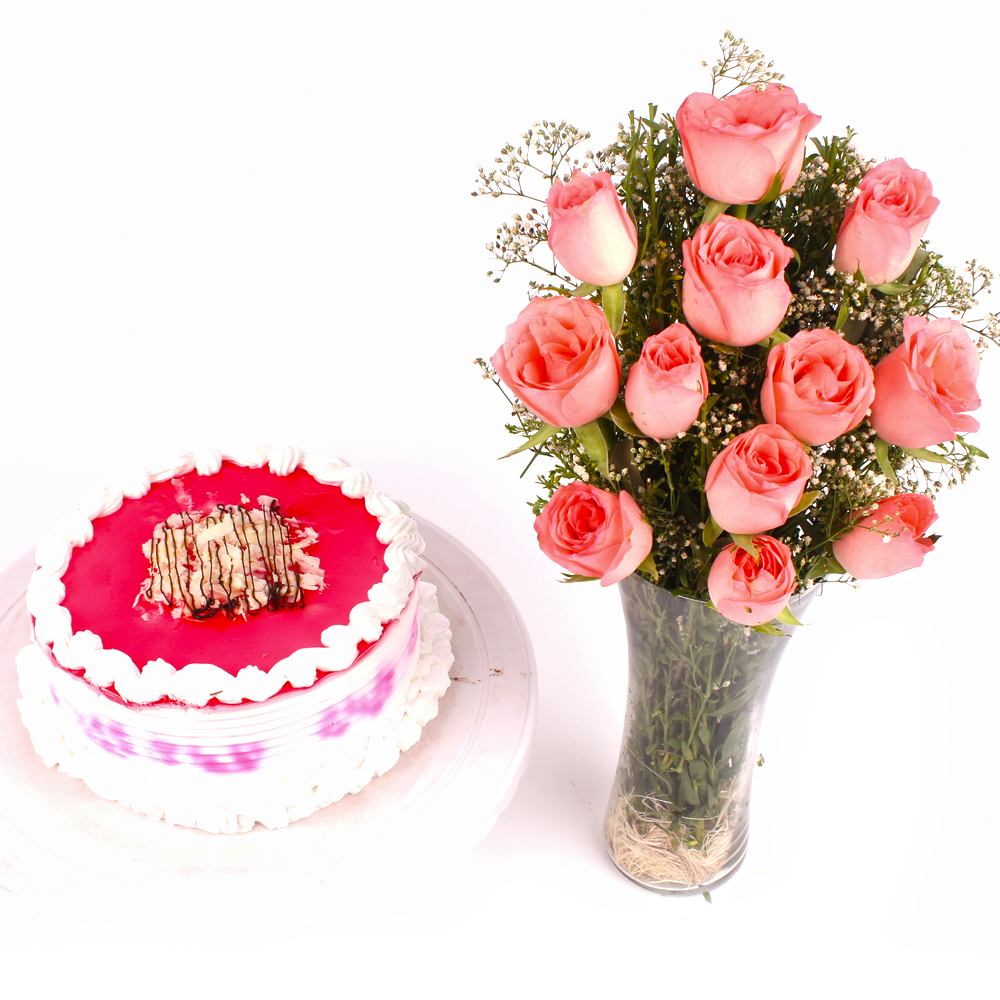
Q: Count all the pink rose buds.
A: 12